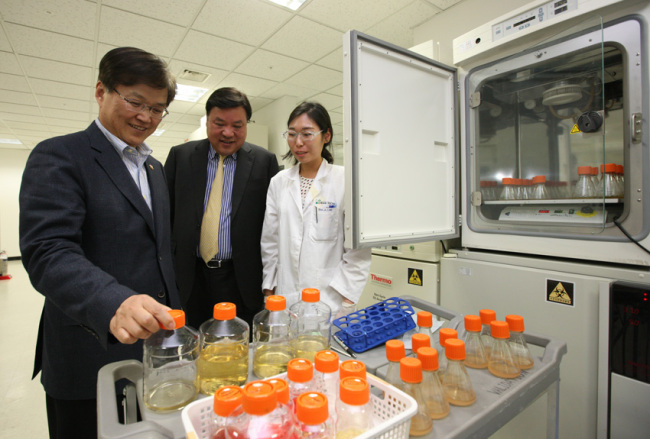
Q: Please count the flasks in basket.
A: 8